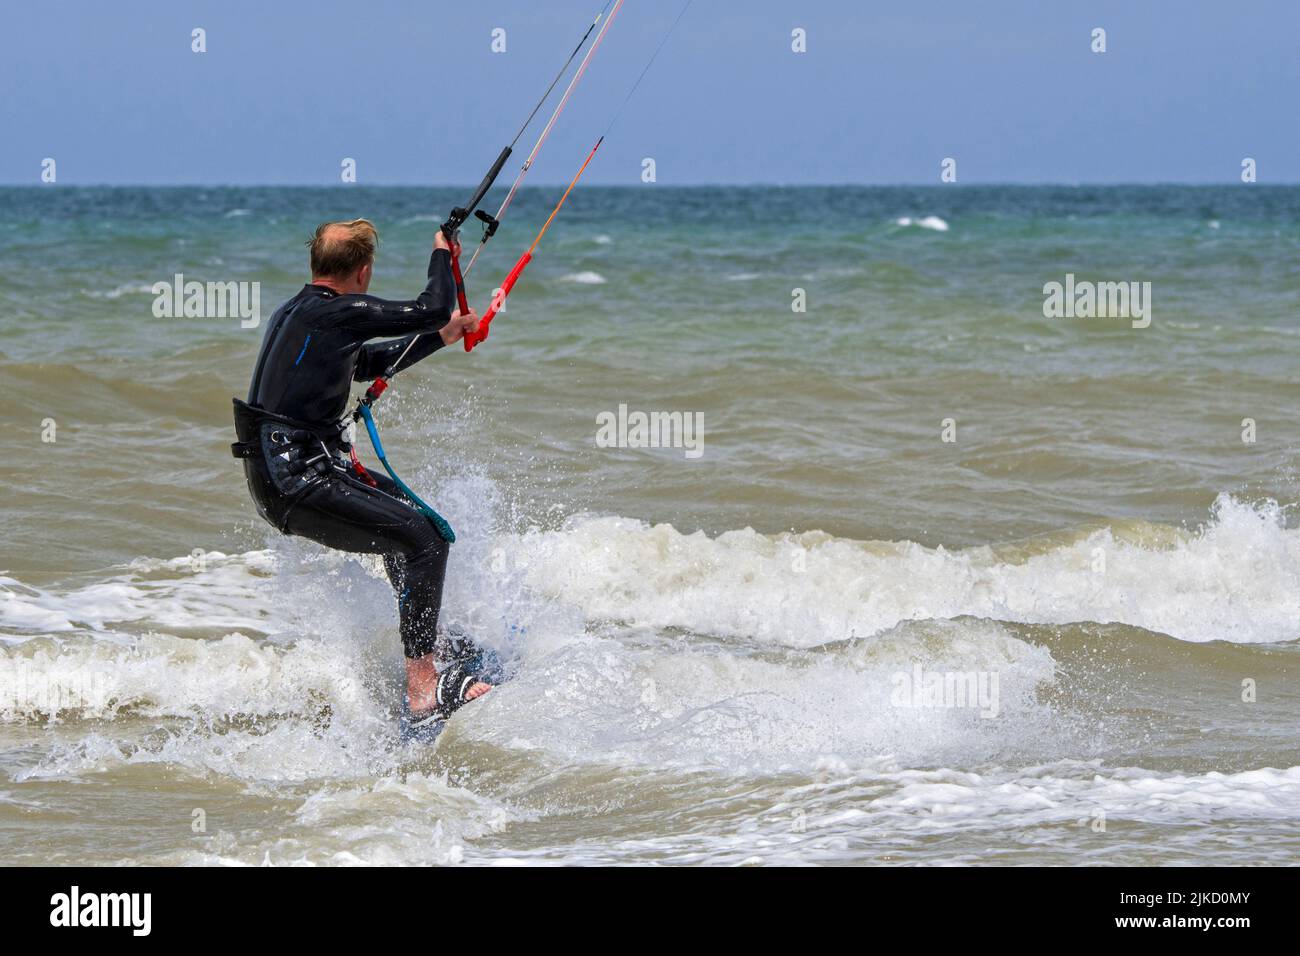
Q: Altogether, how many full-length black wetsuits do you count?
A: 1